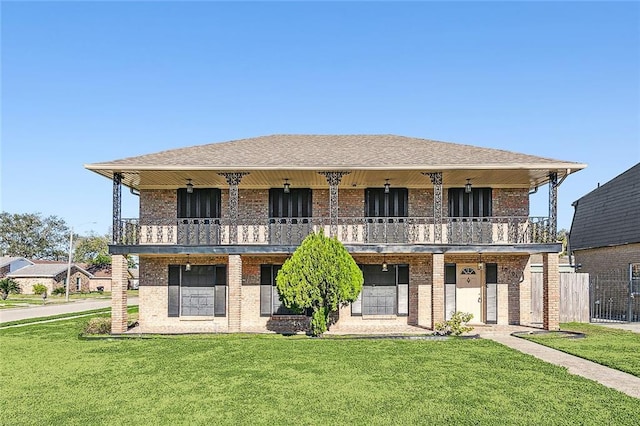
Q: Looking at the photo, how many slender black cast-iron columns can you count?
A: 5